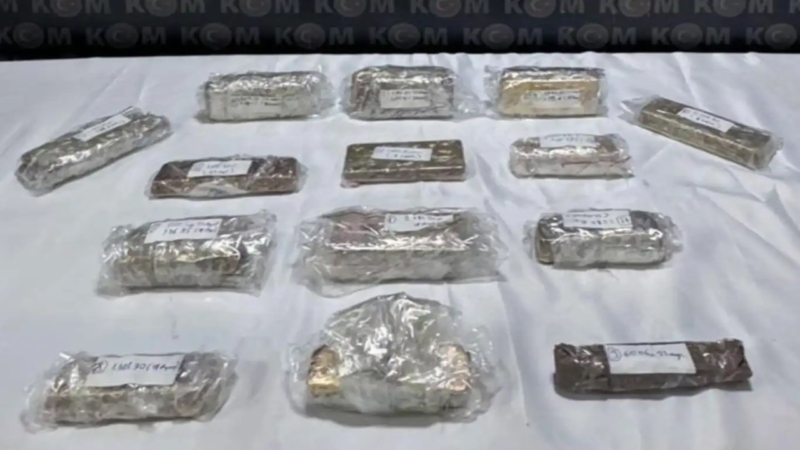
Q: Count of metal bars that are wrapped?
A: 14